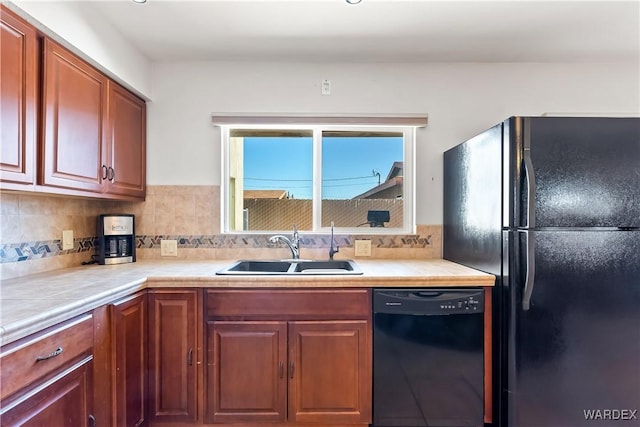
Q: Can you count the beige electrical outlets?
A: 3